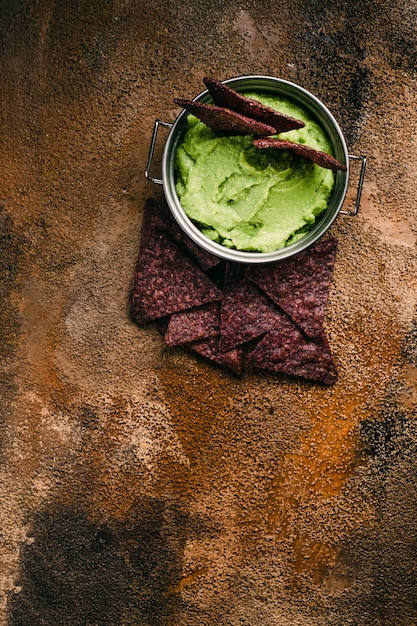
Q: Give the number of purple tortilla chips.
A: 10